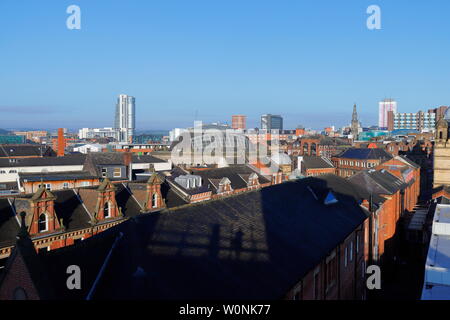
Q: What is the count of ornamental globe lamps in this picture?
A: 0